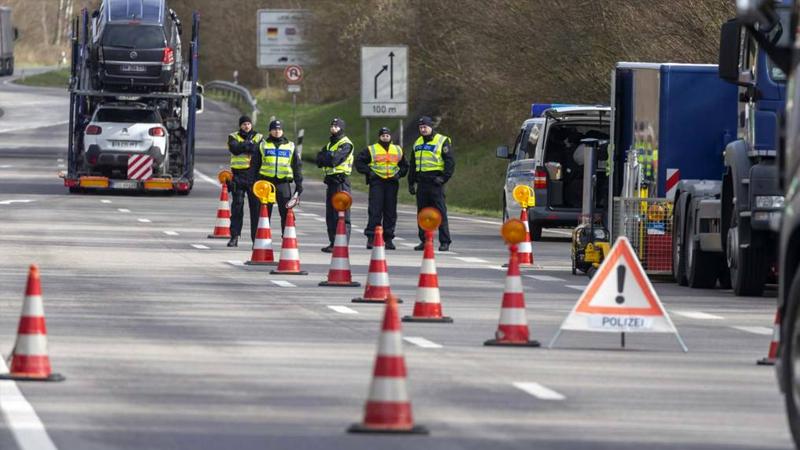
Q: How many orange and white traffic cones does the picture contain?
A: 11